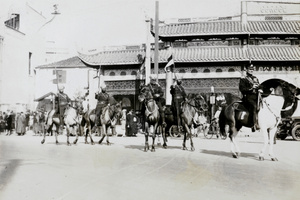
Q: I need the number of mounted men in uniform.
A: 5